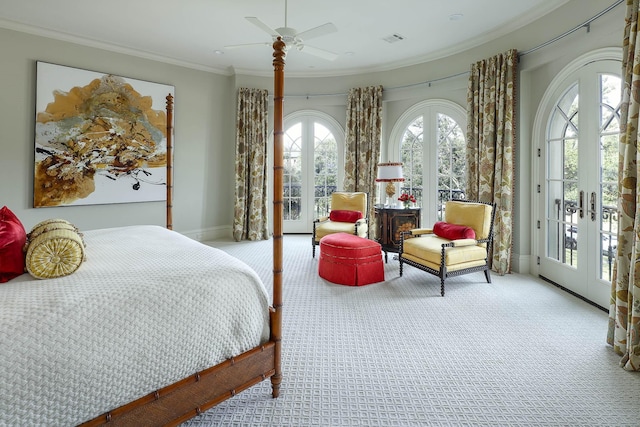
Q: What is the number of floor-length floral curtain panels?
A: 4